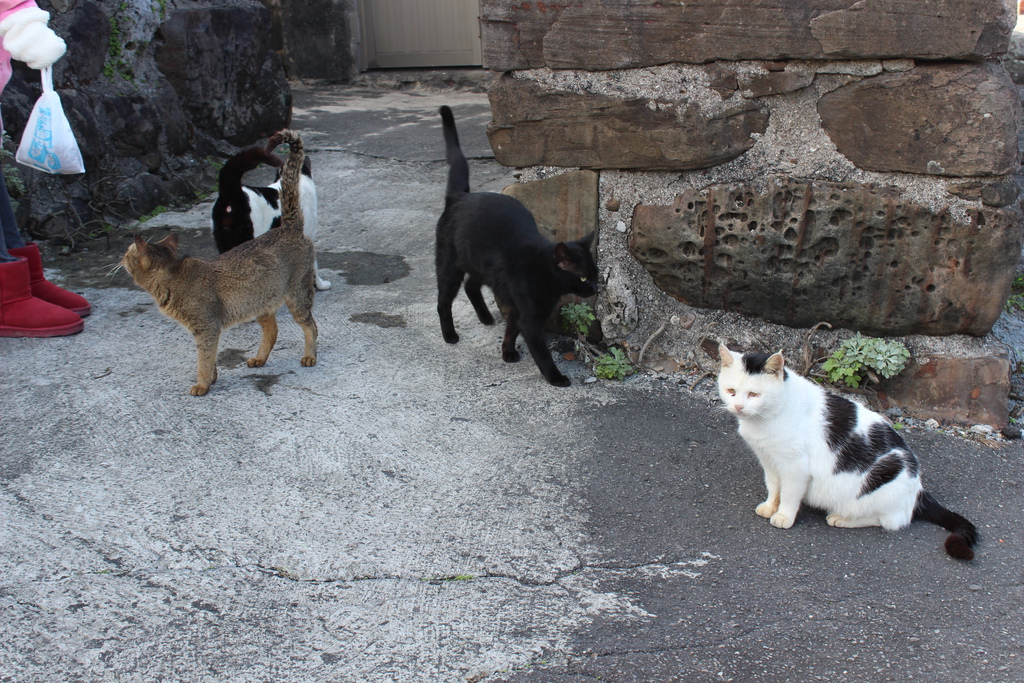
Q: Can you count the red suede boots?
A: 2